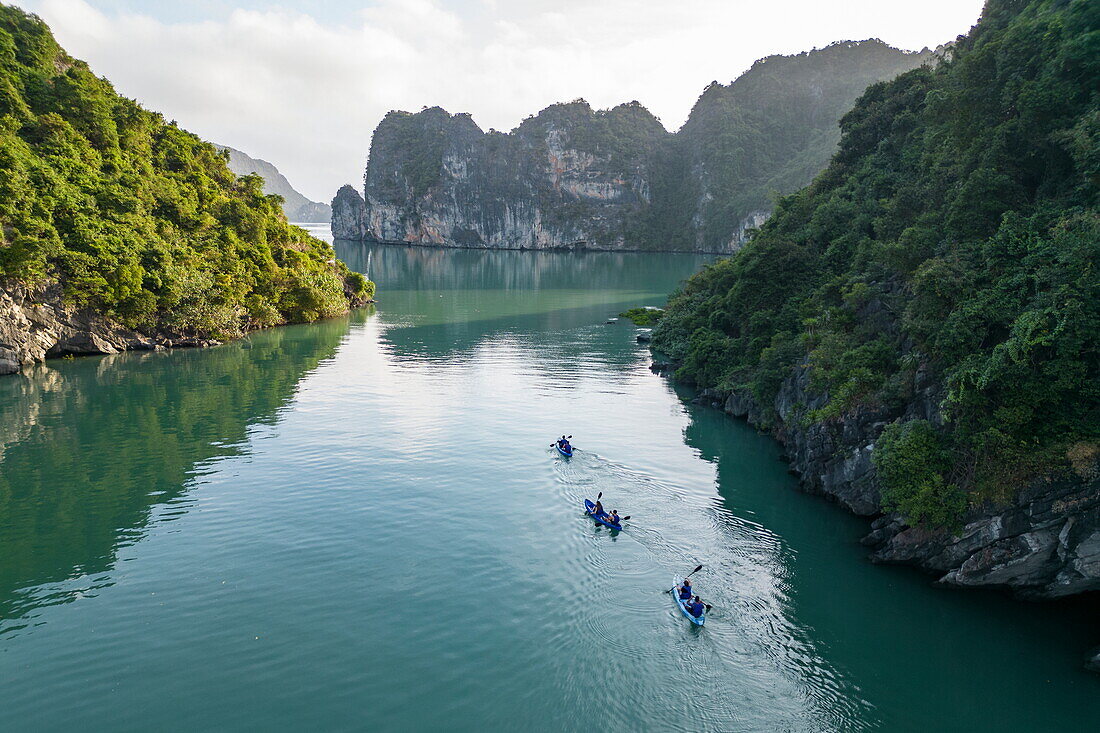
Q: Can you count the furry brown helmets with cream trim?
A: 0